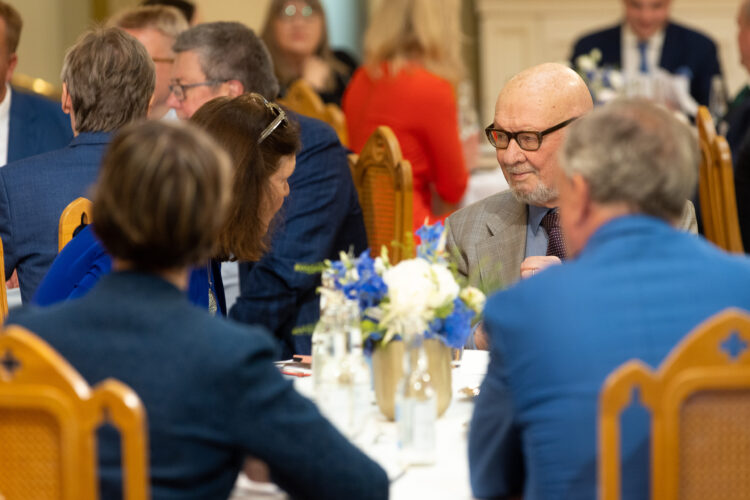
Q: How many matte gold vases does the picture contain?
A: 1